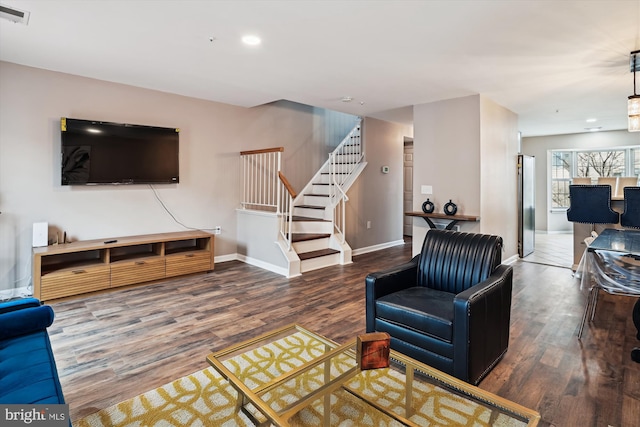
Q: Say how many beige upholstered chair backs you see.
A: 3